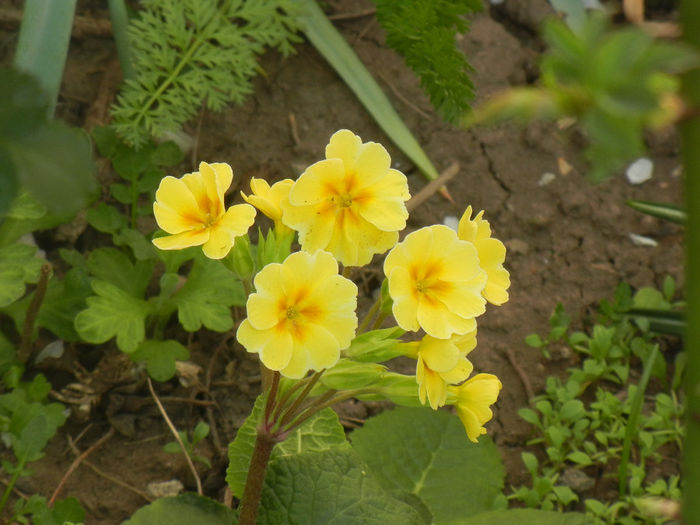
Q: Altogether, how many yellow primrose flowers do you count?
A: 8